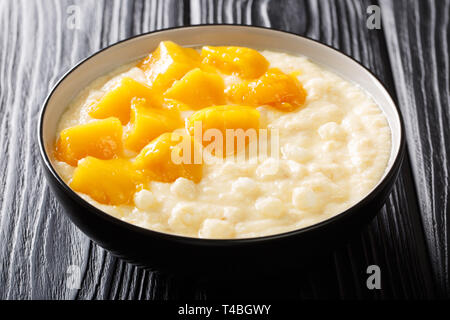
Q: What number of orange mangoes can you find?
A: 10